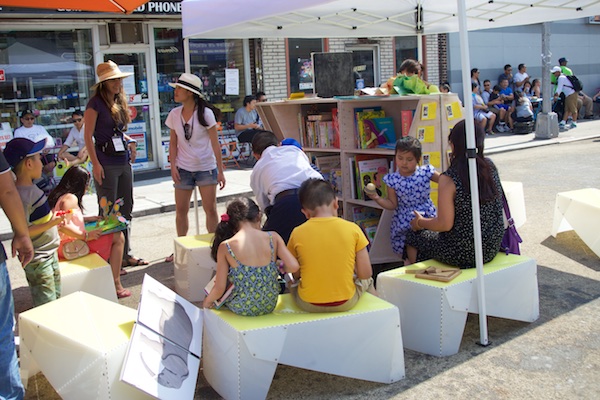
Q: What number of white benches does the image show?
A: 7